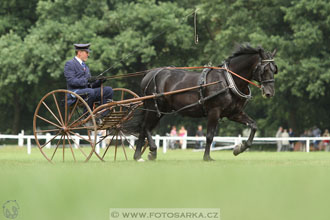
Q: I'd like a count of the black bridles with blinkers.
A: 1